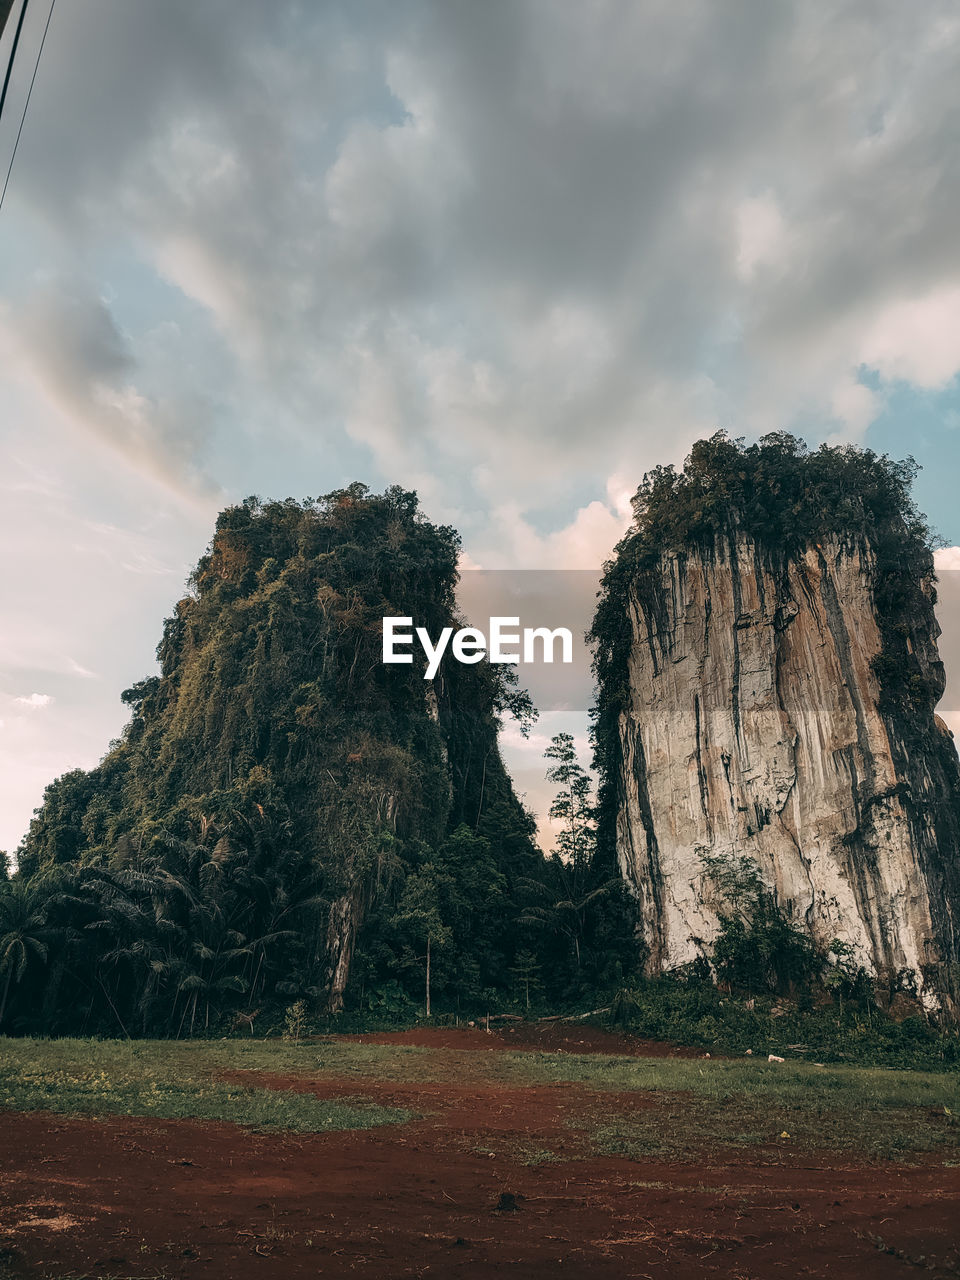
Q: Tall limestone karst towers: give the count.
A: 2